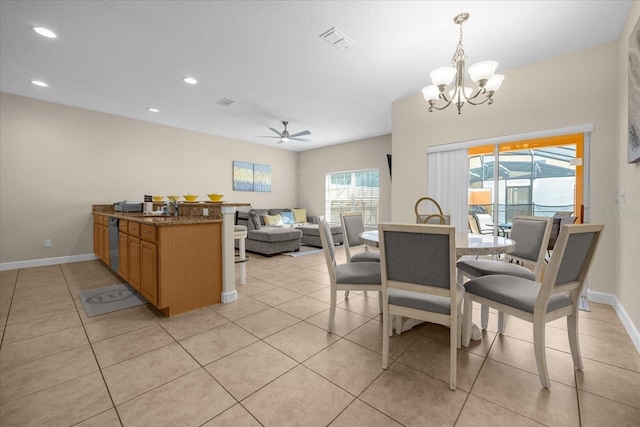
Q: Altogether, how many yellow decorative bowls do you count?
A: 4